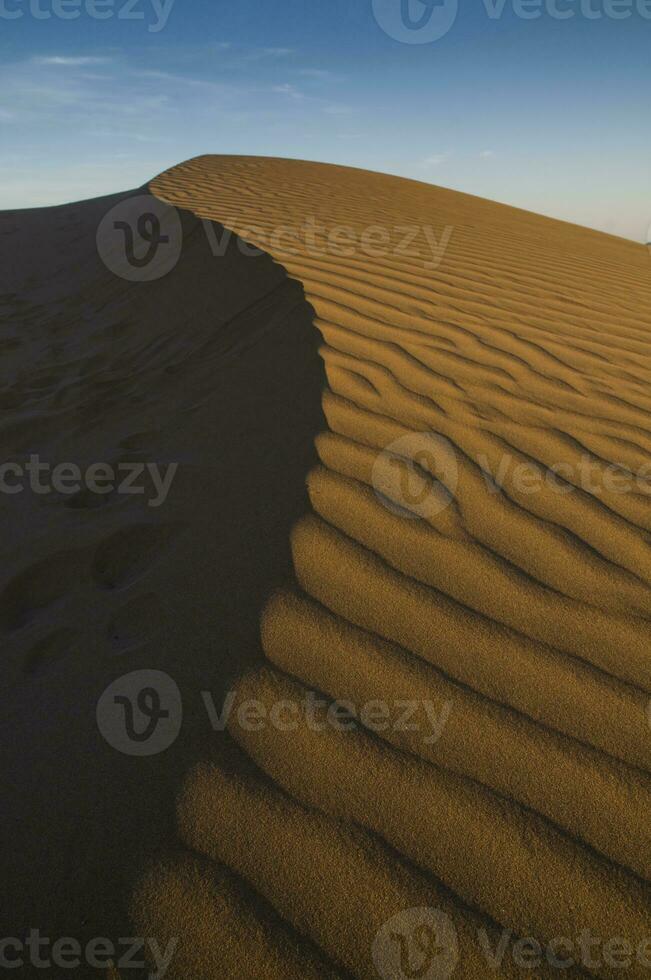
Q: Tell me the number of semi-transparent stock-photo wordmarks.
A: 8